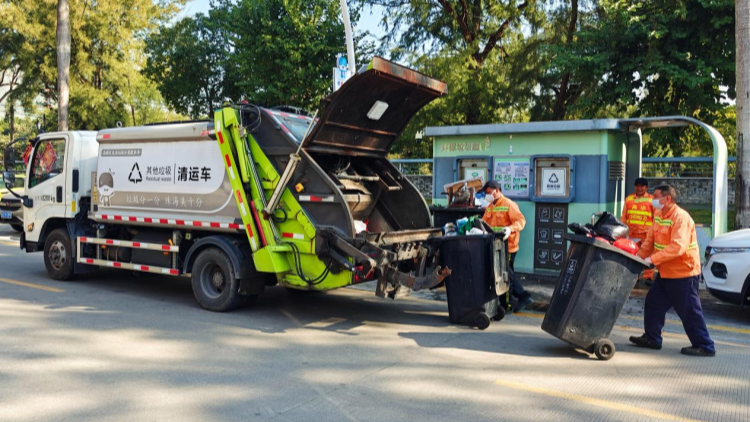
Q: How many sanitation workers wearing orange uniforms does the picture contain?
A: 3